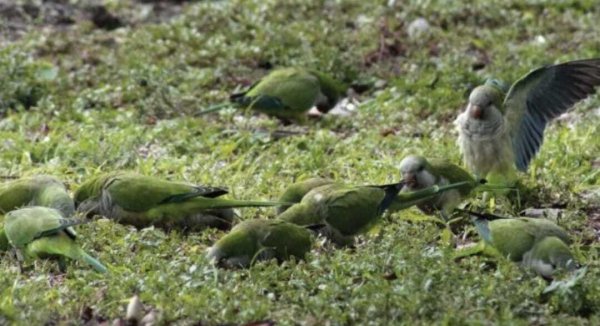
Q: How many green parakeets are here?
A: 10